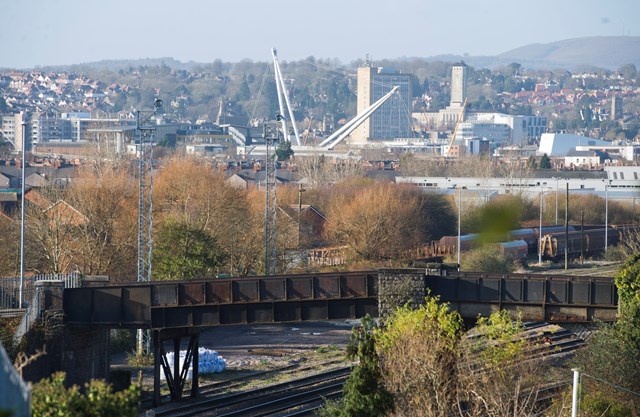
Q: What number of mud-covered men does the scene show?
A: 0